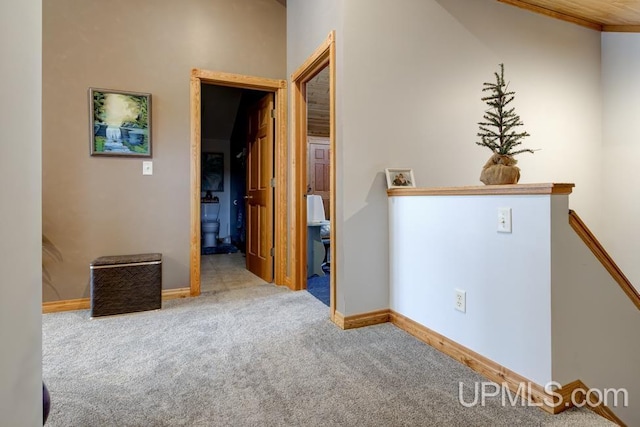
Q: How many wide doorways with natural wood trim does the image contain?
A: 2